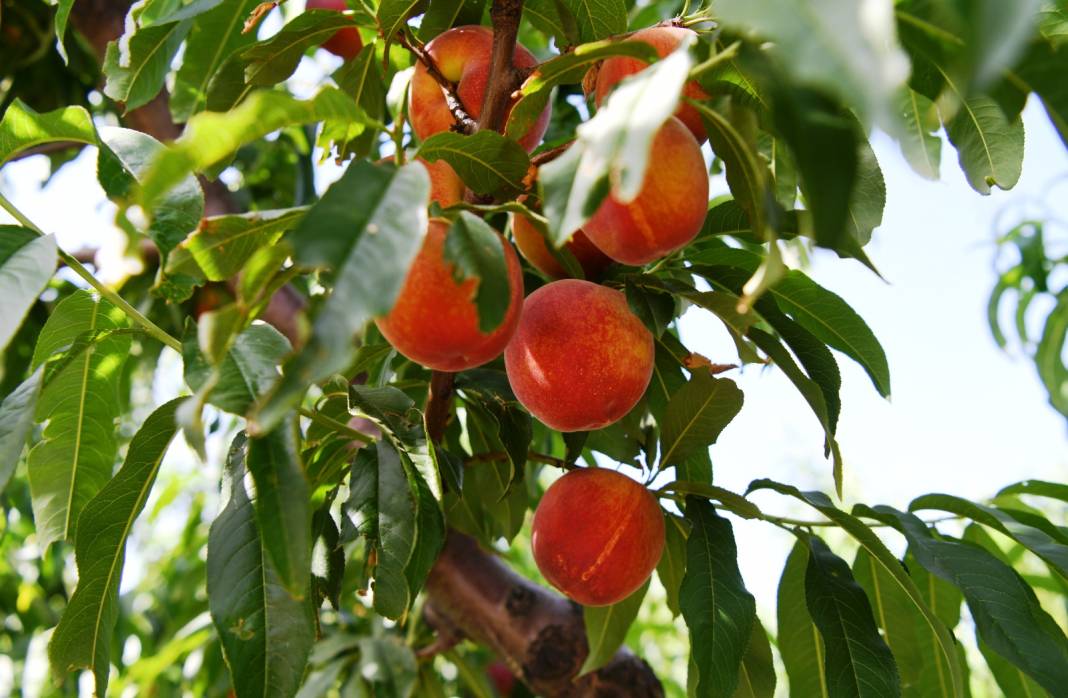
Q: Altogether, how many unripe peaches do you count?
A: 0